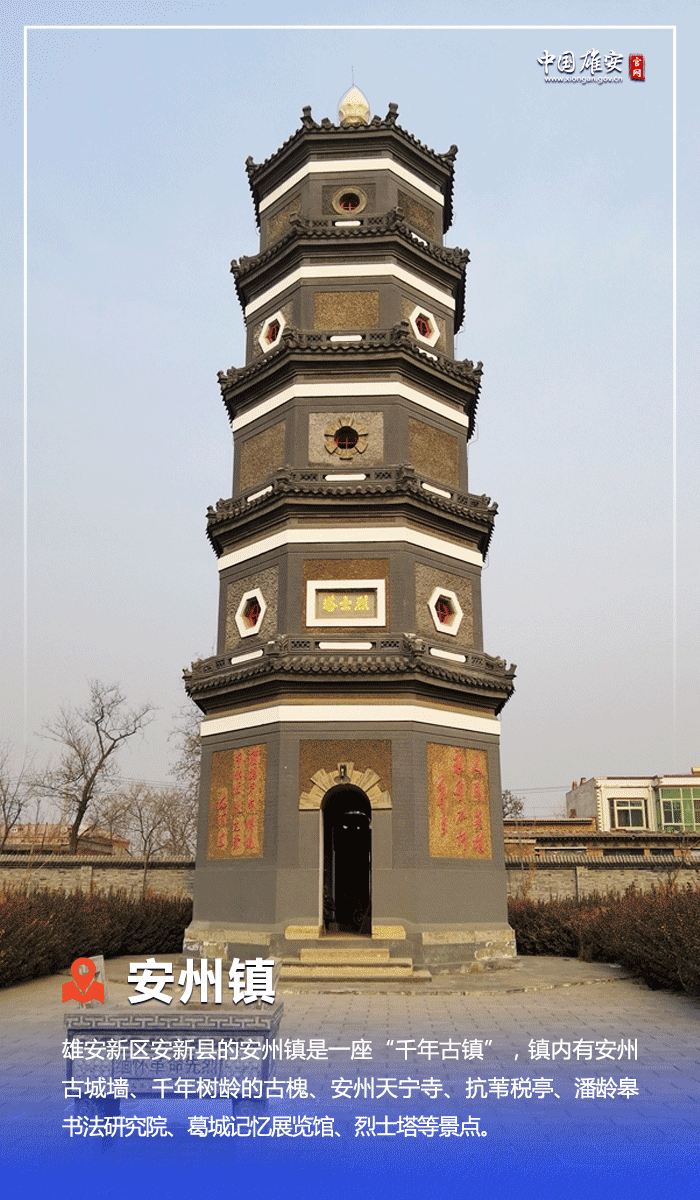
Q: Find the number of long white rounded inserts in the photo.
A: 10